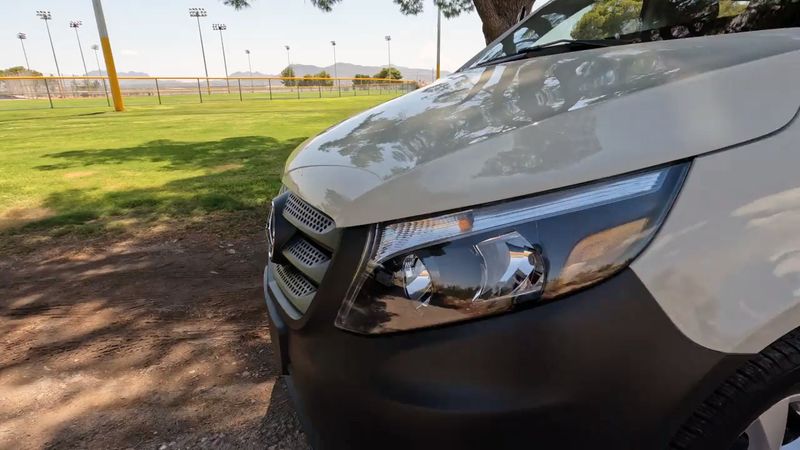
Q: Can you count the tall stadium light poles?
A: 10